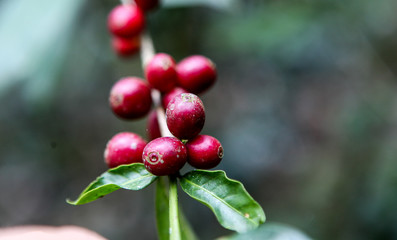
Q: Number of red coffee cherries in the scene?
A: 12